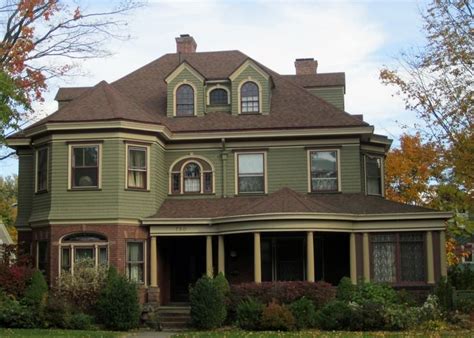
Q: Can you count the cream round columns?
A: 9